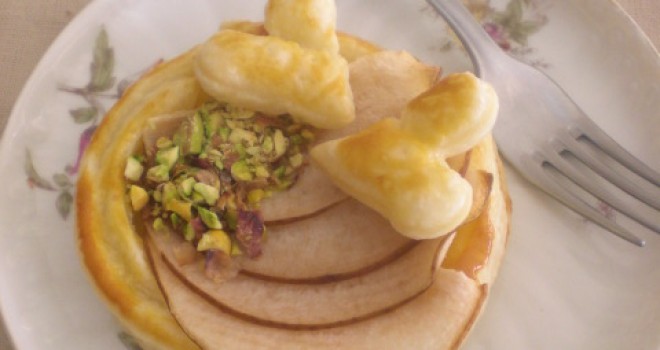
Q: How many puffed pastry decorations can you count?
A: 2